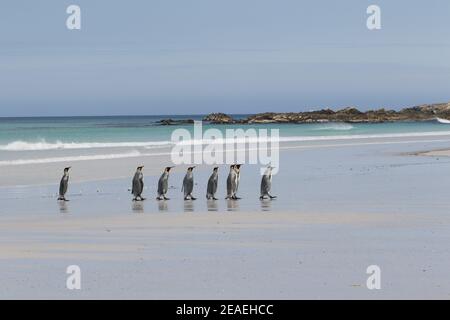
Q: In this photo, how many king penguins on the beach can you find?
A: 8